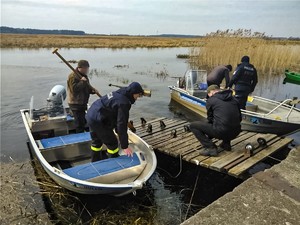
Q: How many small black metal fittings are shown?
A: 8